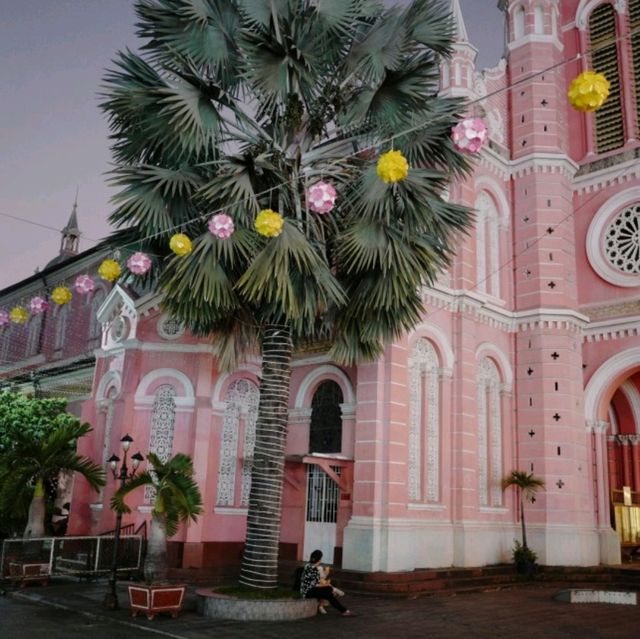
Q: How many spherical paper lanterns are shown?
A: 14